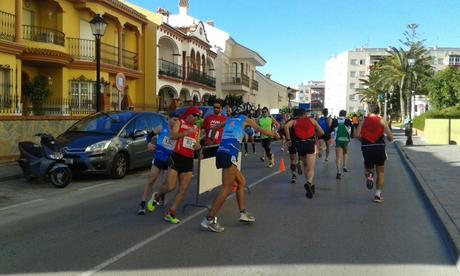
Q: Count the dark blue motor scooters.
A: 1